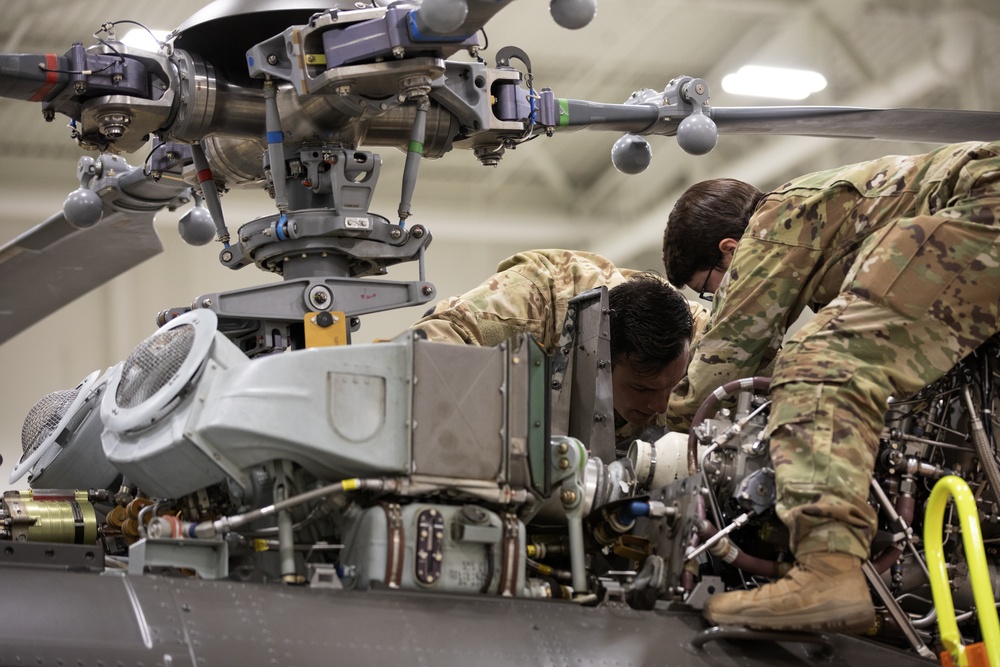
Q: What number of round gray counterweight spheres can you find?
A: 6